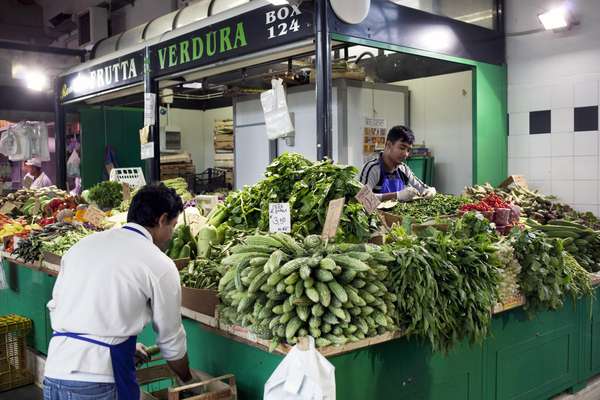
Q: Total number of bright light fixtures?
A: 2